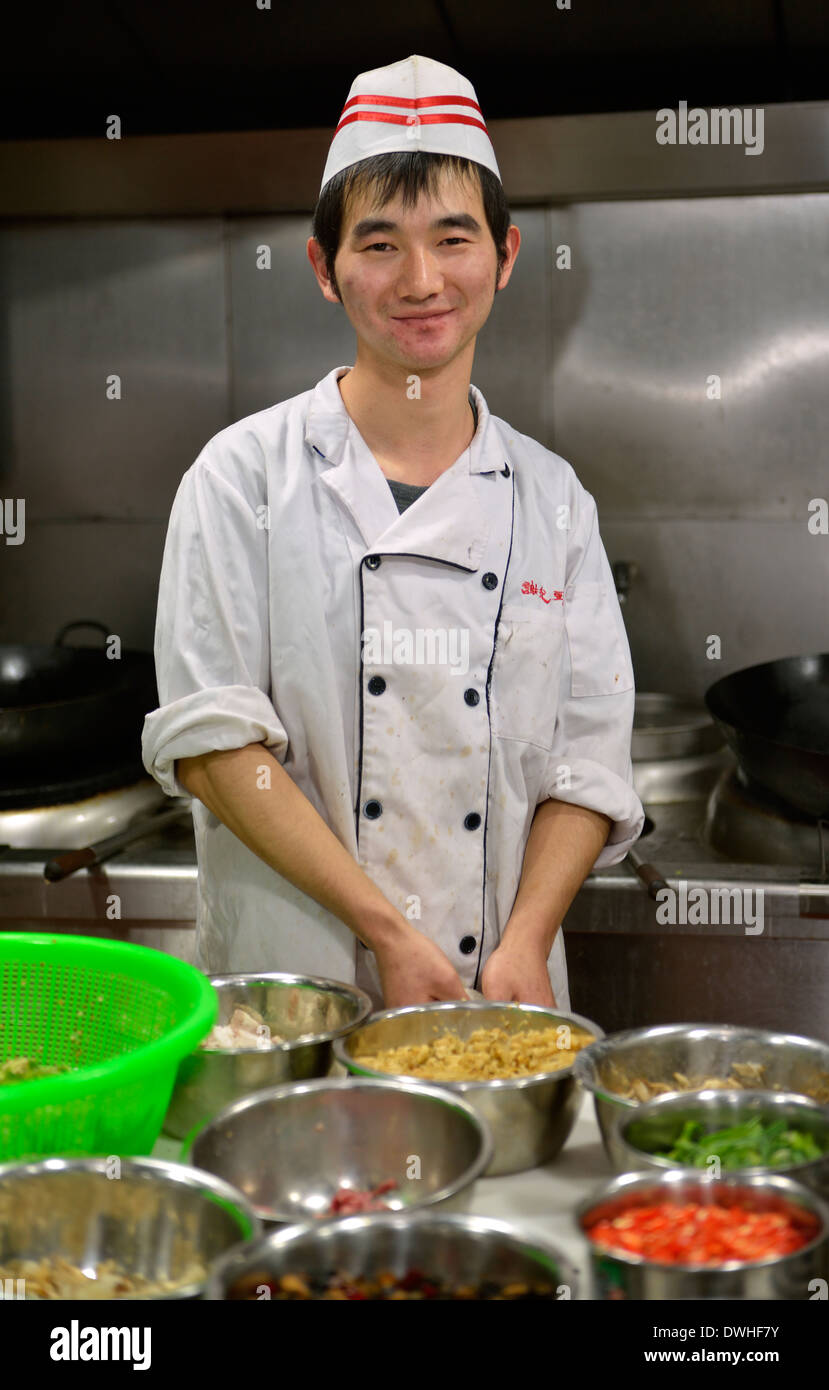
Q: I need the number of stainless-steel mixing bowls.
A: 8